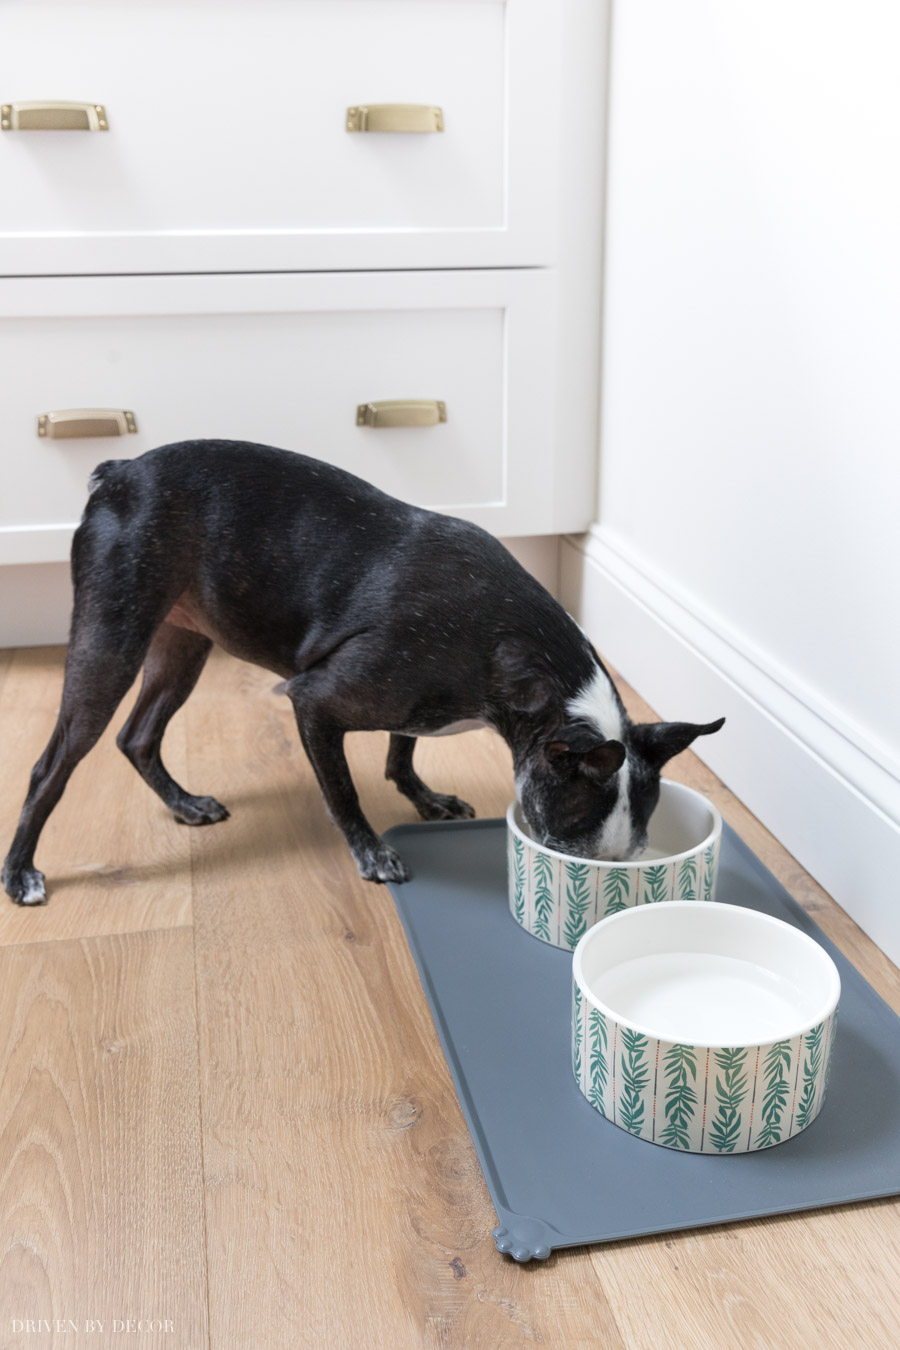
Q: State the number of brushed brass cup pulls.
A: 4